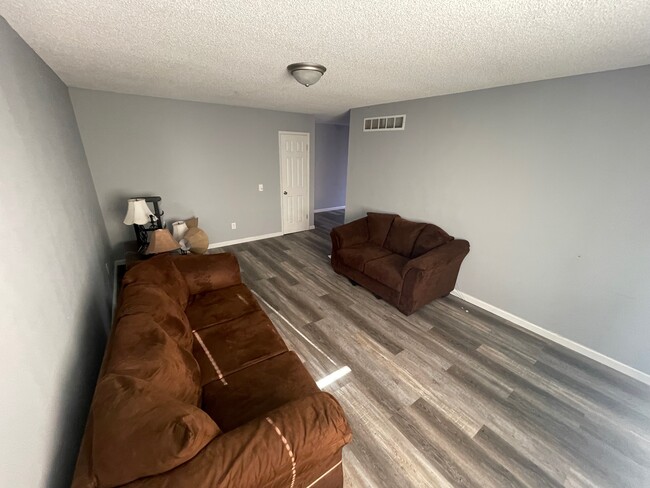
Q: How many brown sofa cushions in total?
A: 12